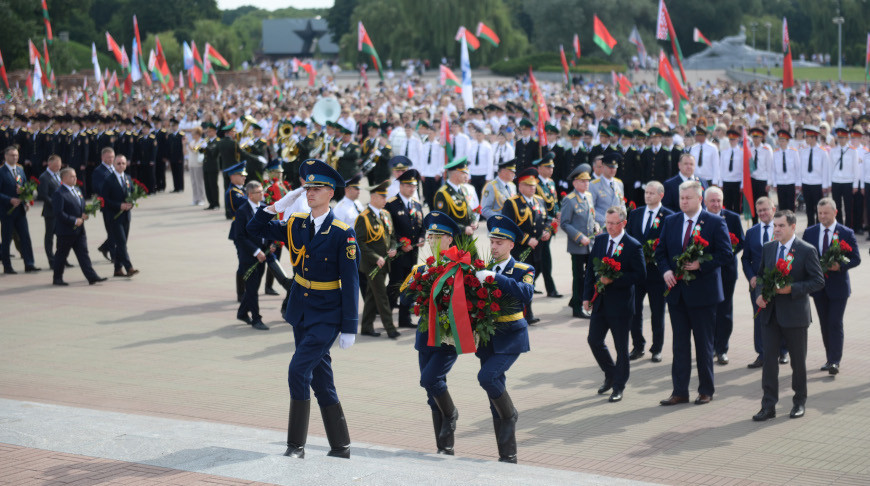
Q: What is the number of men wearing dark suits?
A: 14